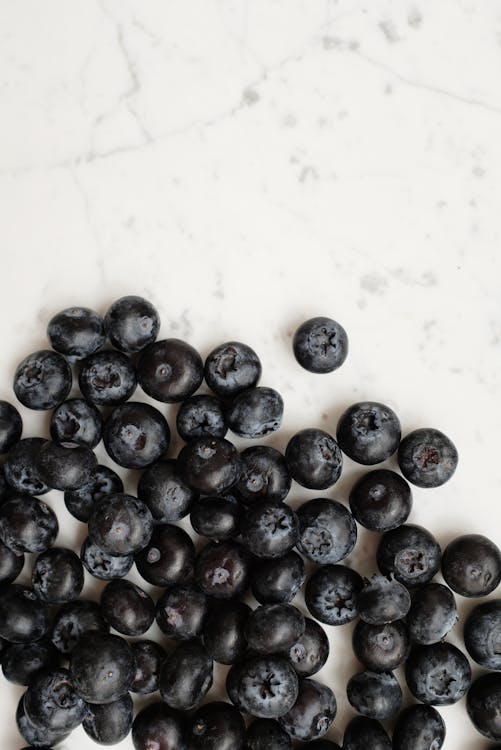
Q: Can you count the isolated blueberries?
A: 1